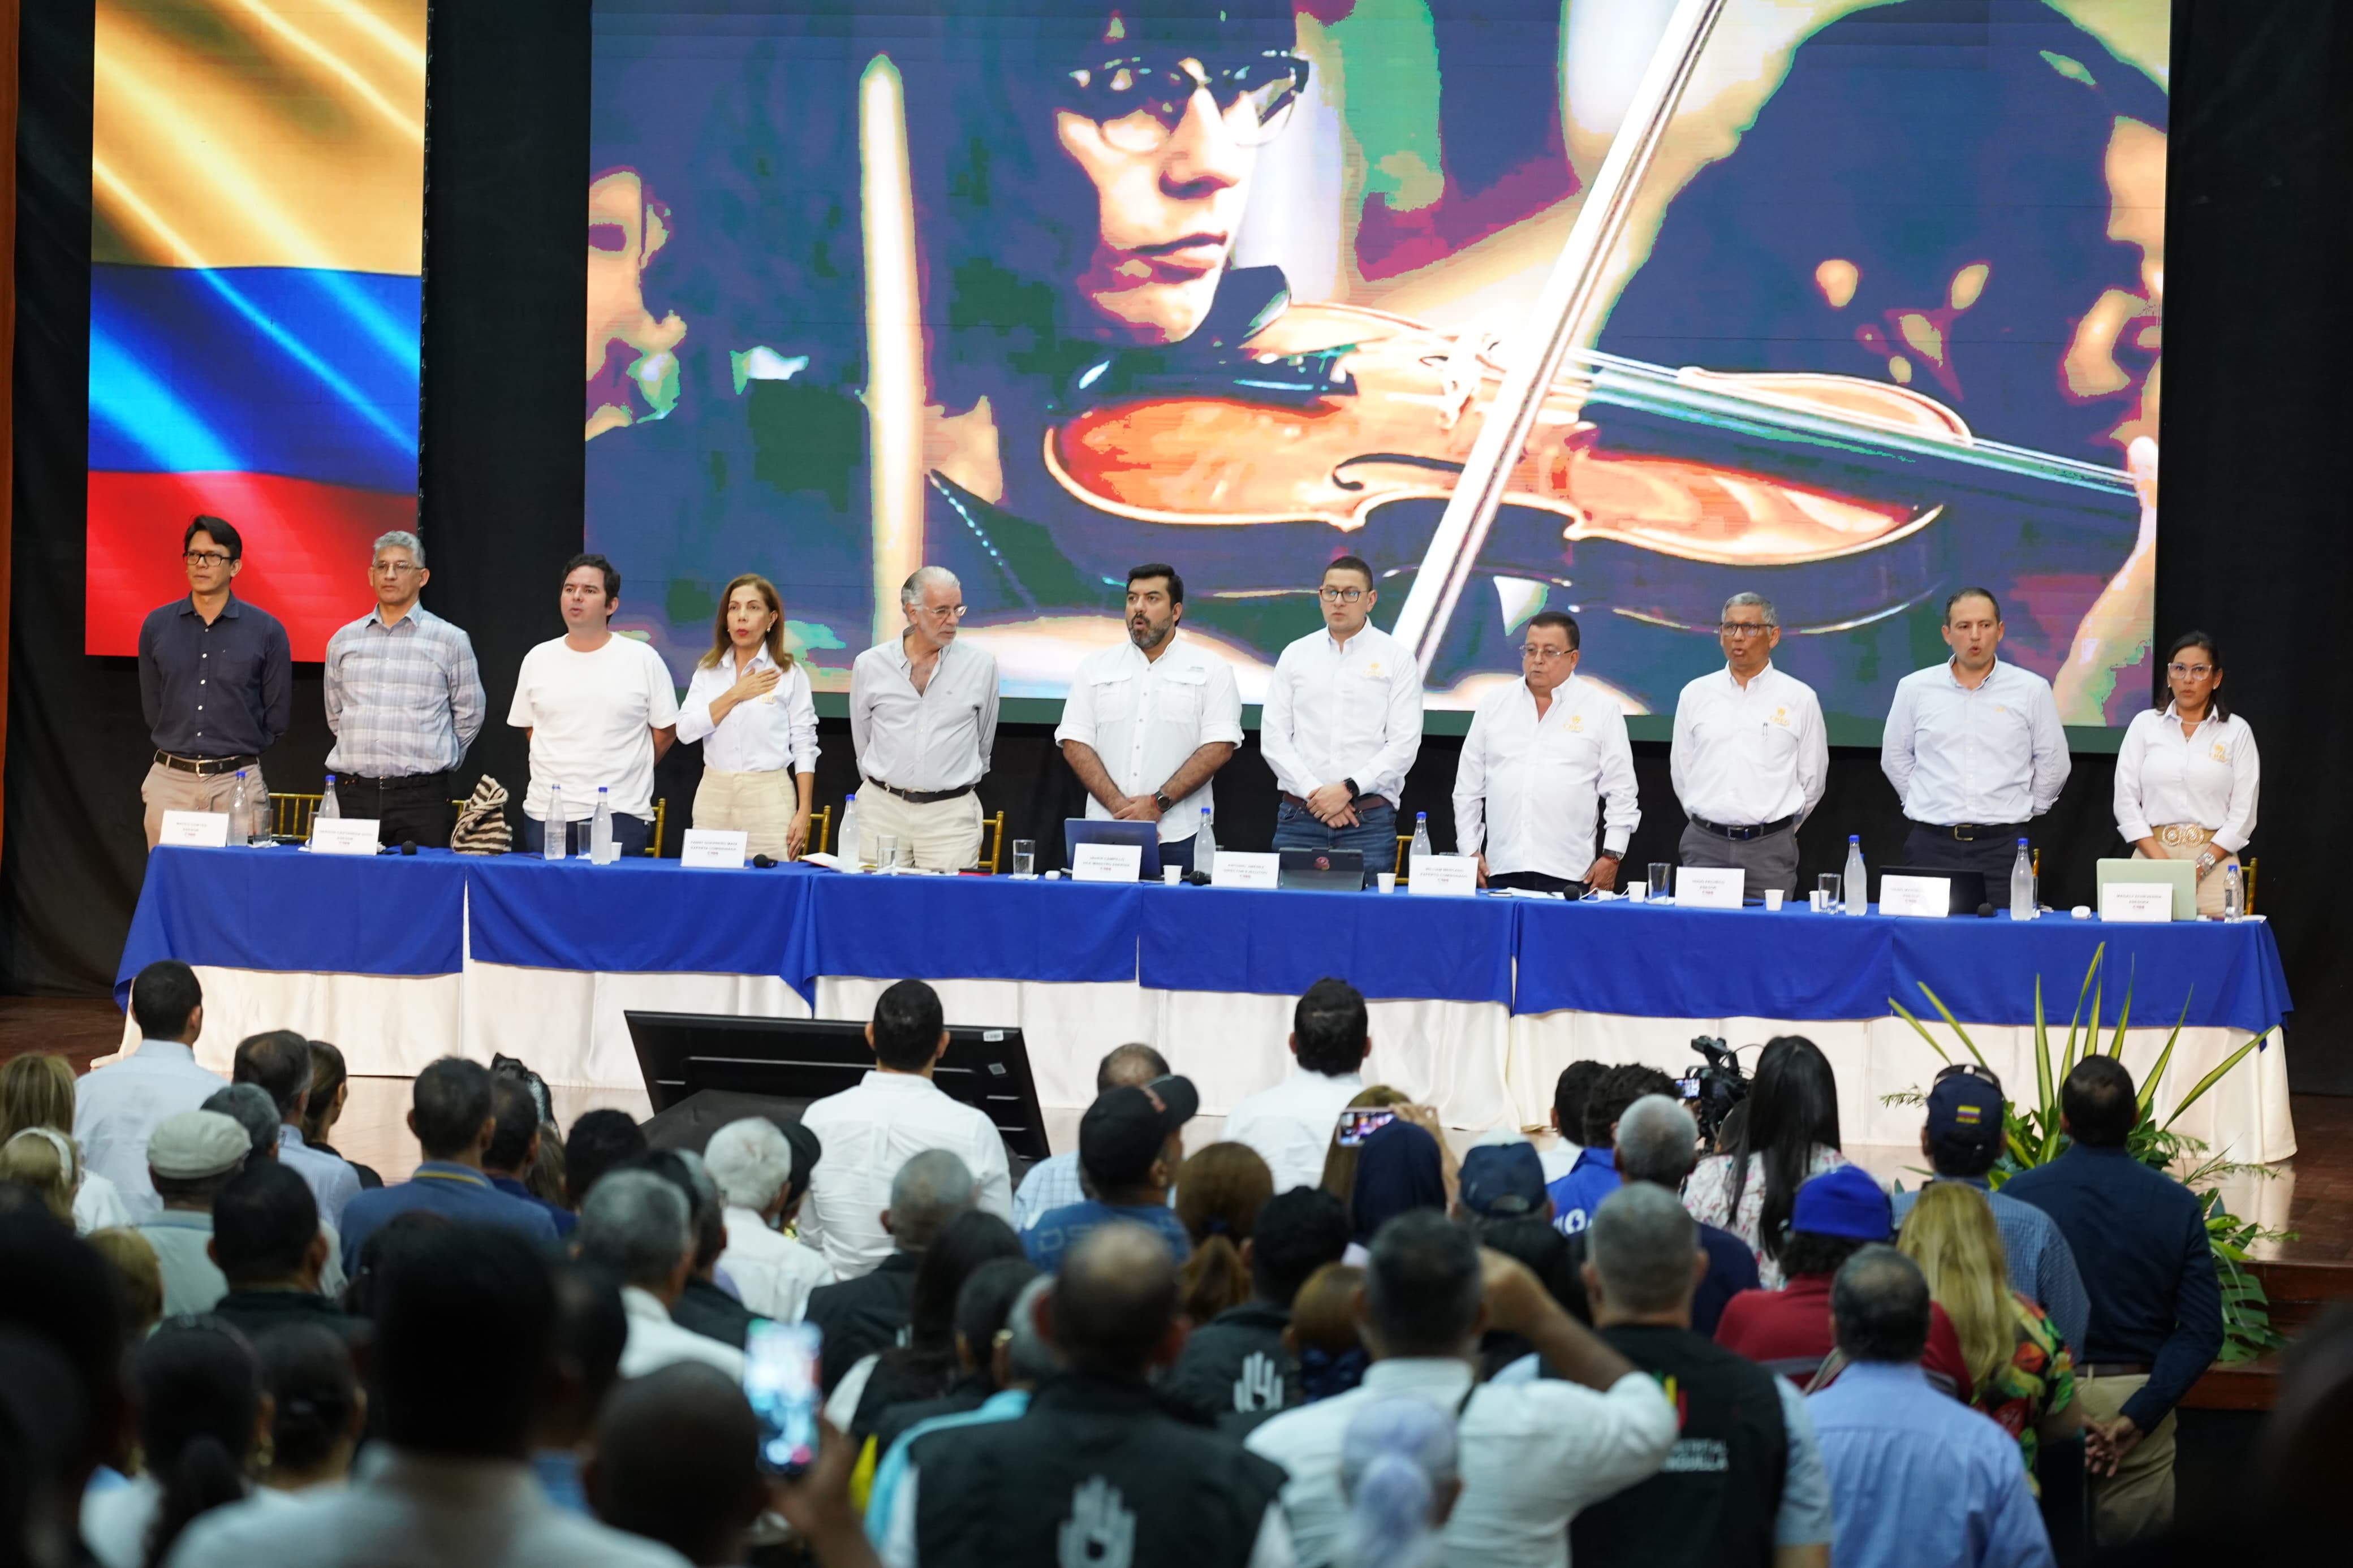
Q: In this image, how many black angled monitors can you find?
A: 1